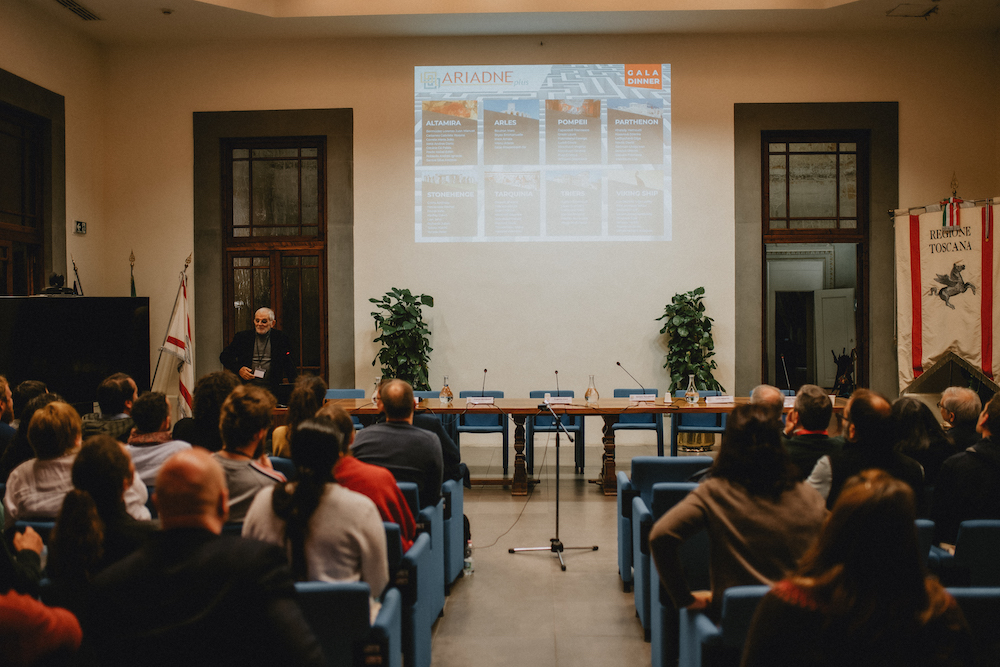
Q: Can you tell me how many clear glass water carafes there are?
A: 4